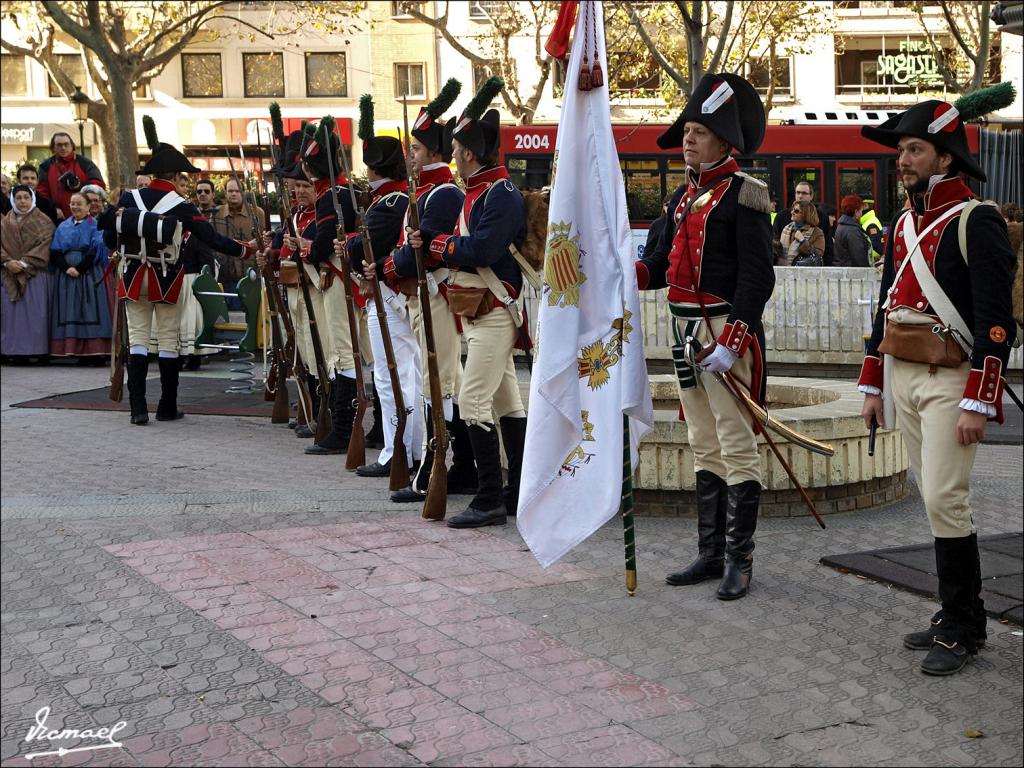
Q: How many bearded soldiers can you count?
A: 1